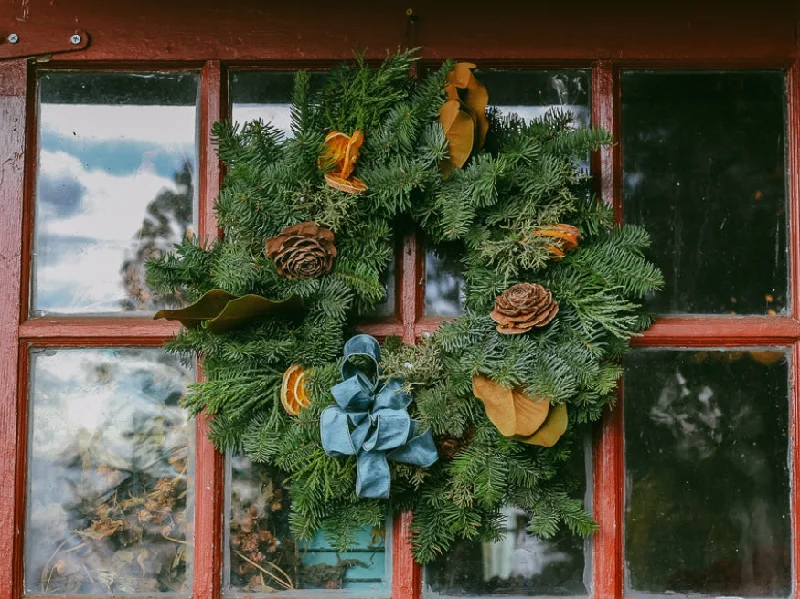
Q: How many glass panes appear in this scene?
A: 8